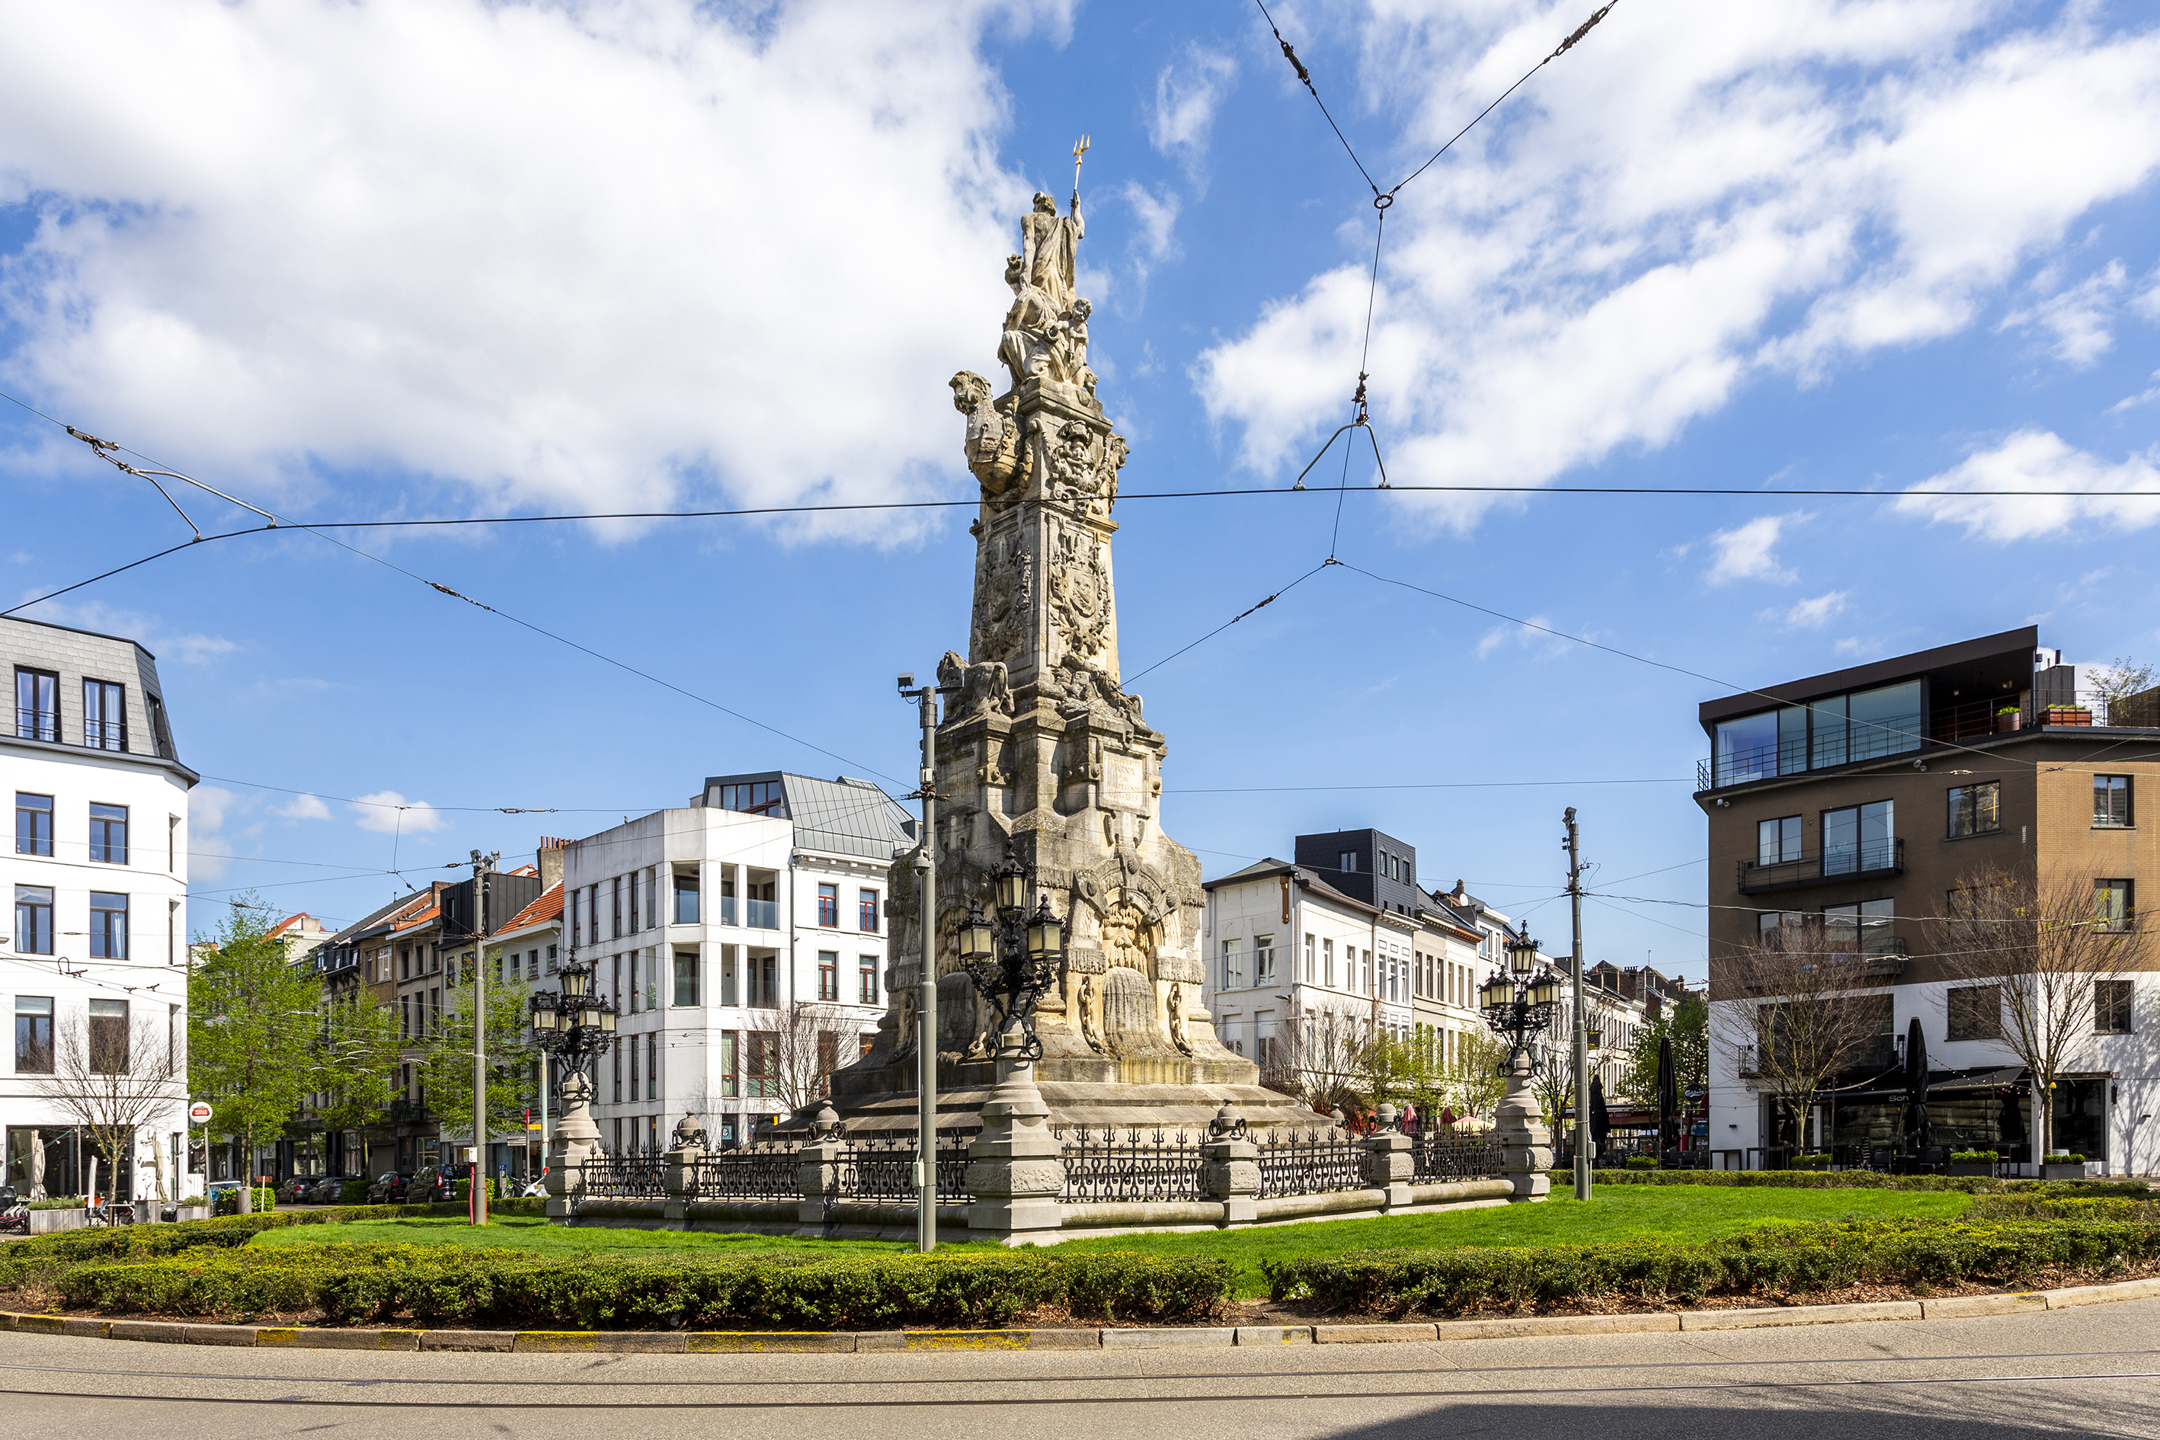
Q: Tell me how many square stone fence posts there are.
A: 7